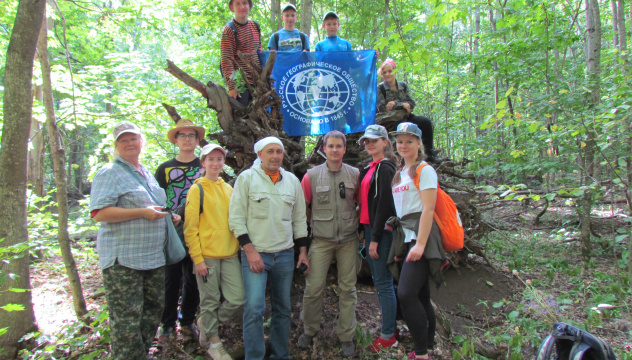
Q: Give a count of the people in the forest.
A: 11